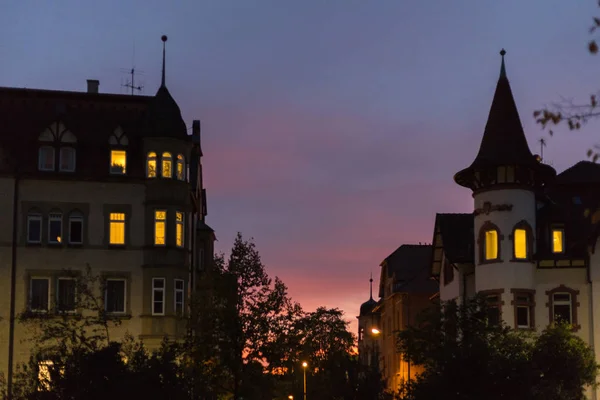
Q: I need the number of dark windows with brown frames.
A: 3